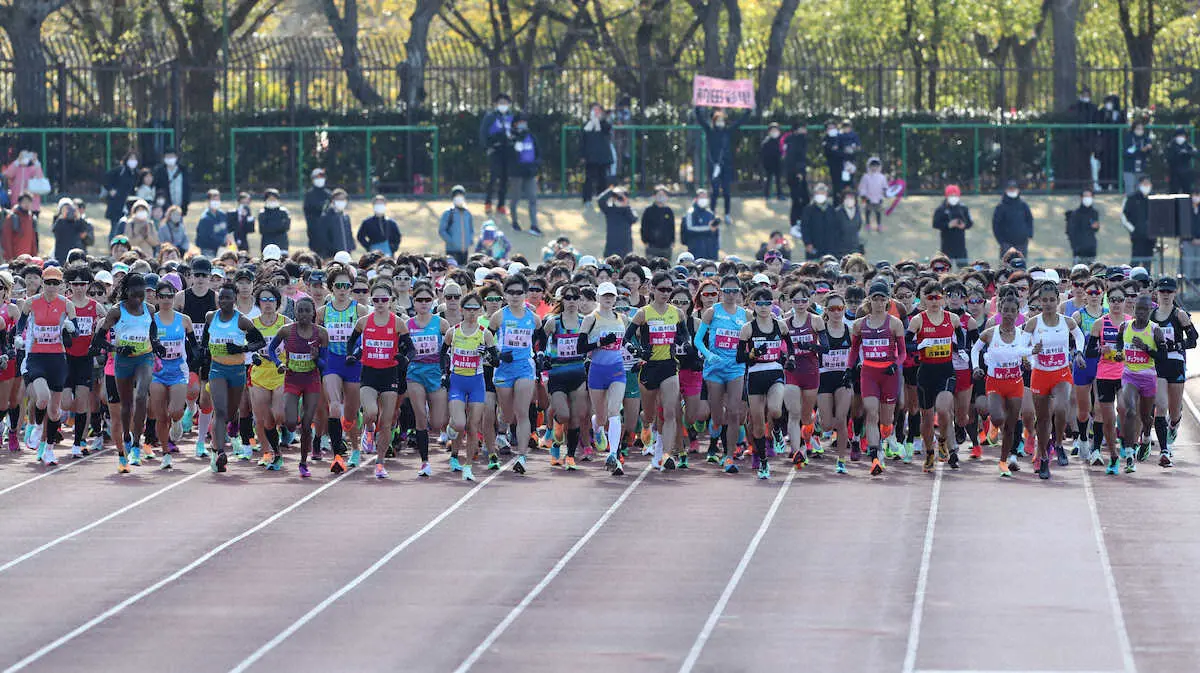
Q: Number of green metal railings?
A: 4